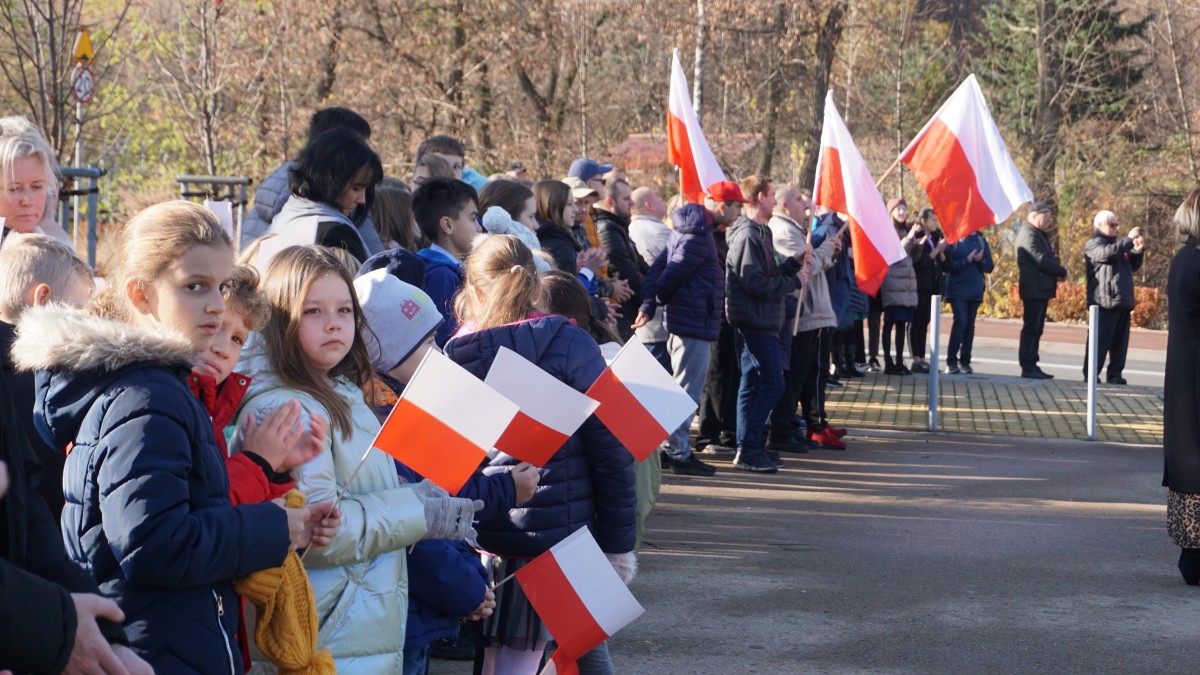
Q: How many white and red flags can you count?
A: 8